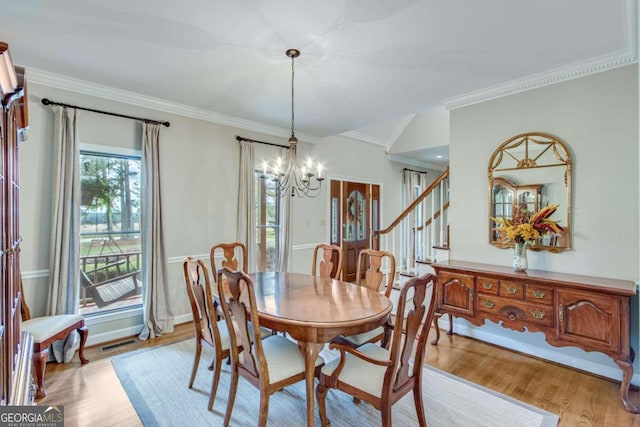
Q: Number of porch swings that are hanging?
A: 1